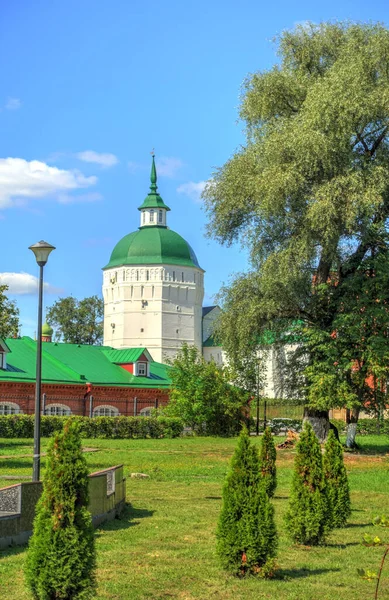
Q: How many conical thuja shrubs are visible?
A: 5